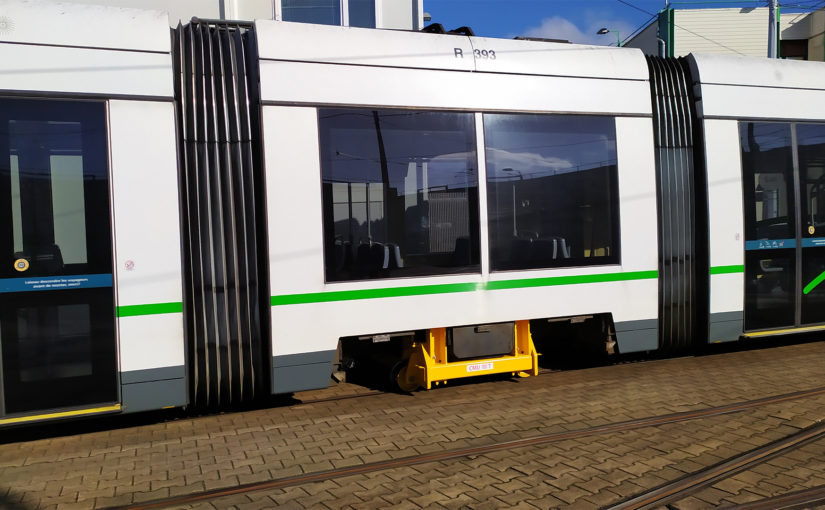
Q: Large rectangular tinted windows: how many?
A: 2